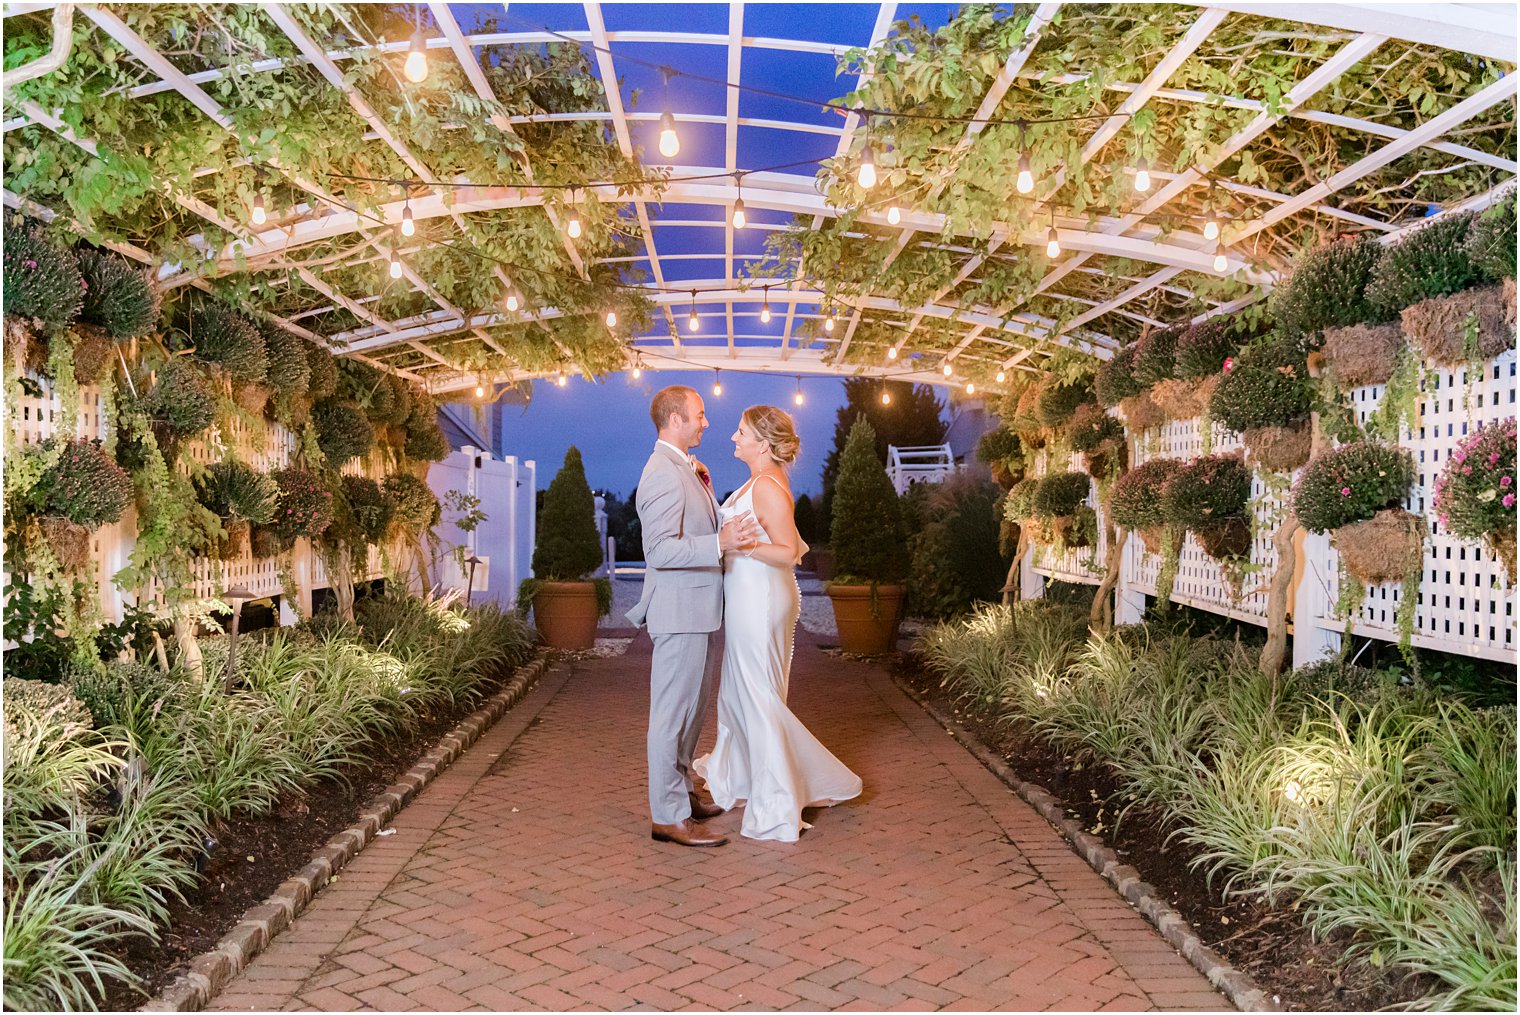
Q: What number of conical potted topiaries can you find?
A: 2